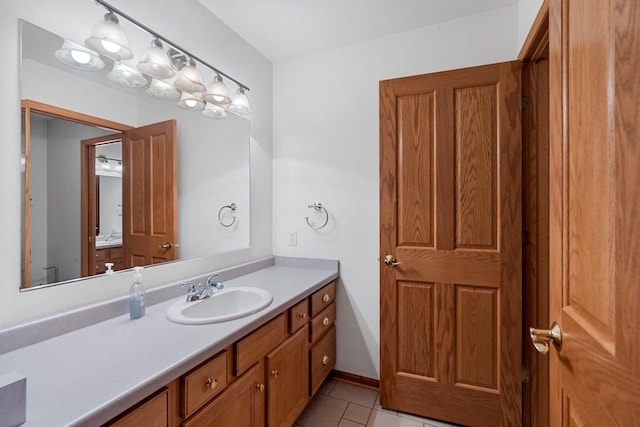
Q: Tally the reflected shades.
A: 5